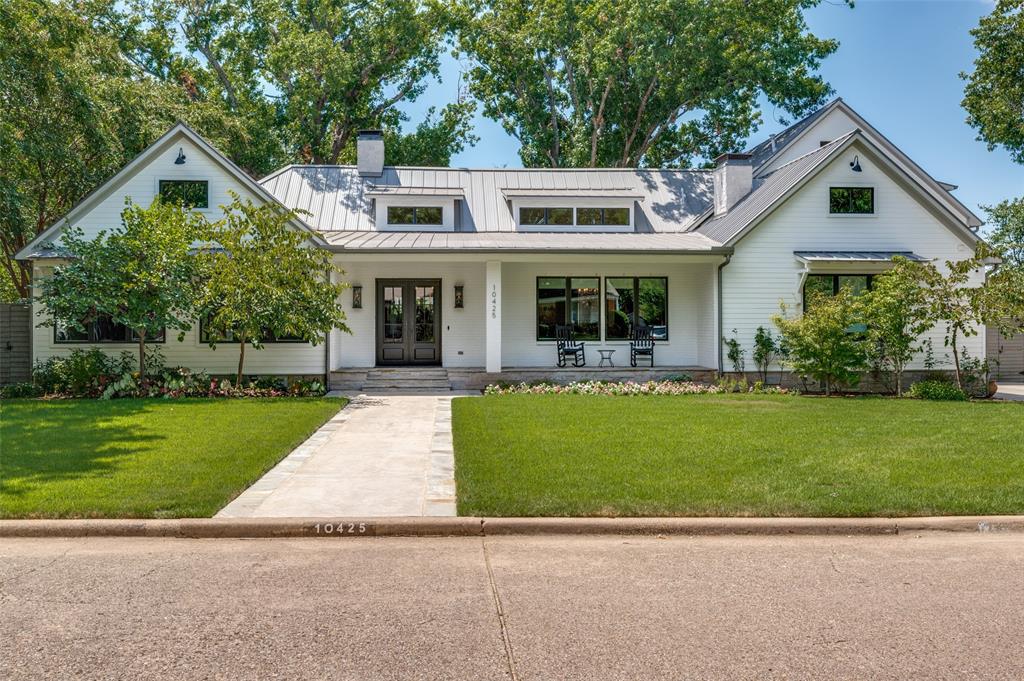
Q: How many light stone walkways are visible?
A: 1